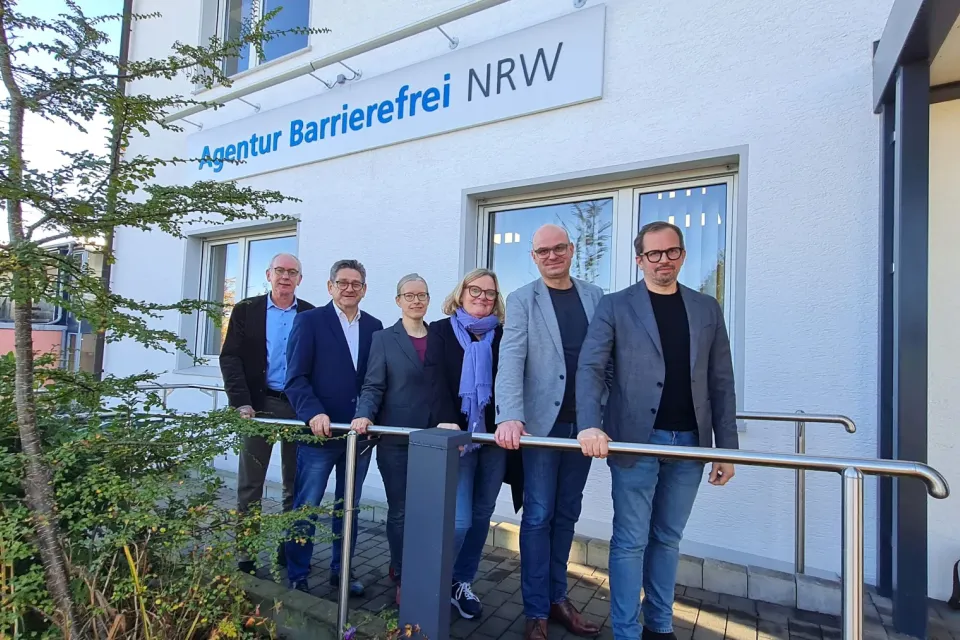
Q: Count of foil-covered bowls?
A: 0